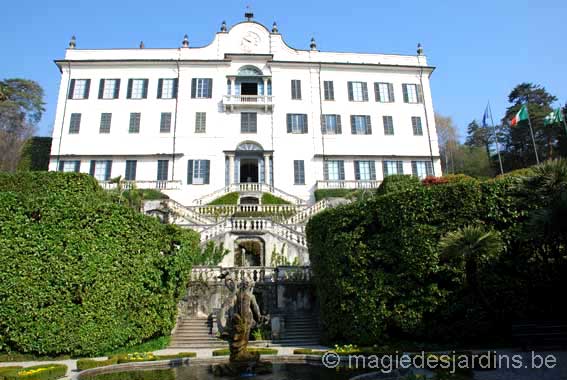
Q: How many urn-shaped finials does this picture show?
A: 6